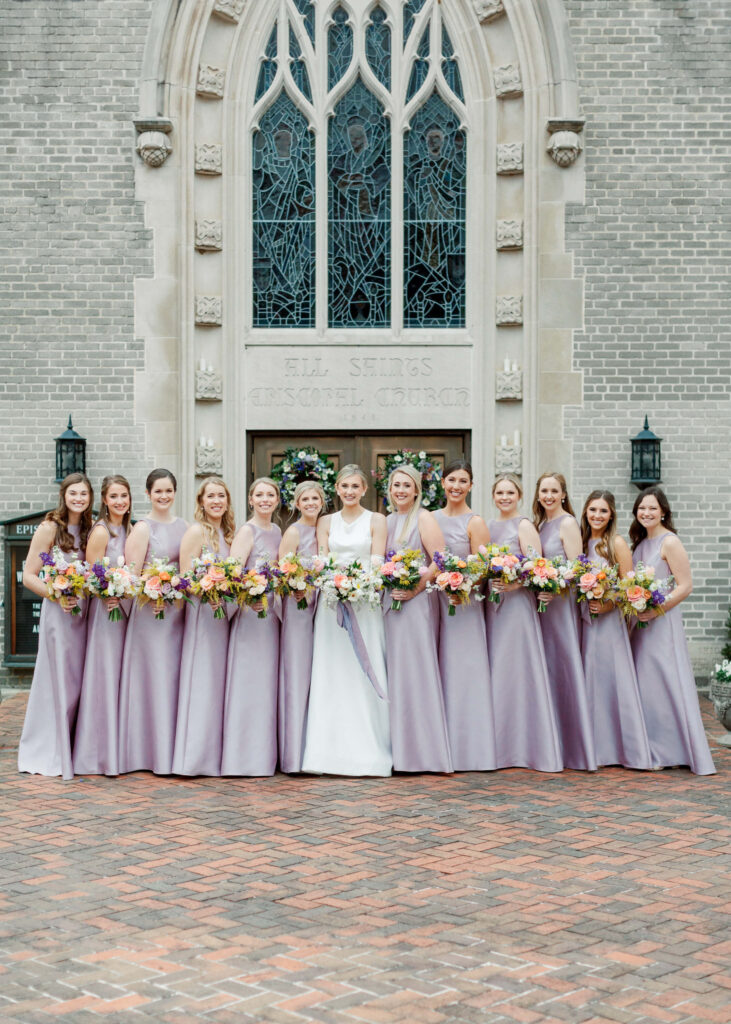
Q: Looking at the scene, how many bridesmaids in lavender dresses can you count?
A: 12